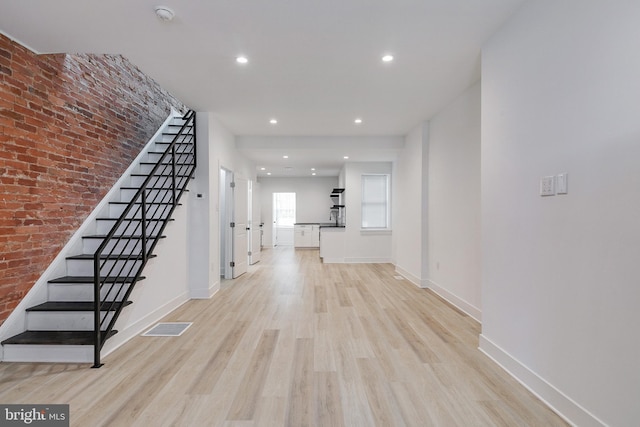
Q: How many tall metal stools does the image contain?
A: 0